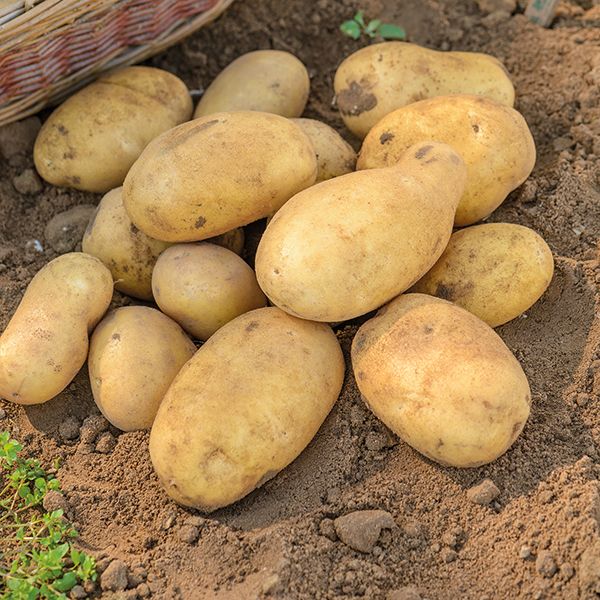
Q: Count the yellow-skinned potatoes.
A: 14